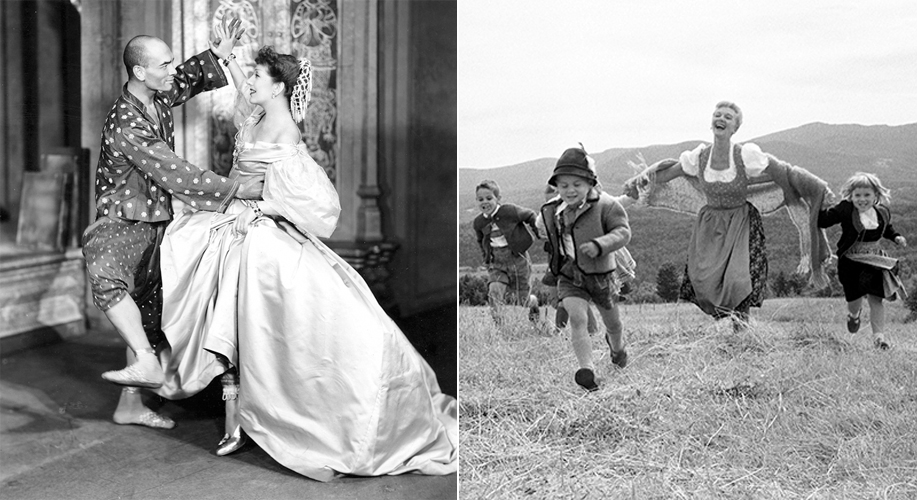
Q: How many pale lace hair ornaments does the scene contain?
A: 1